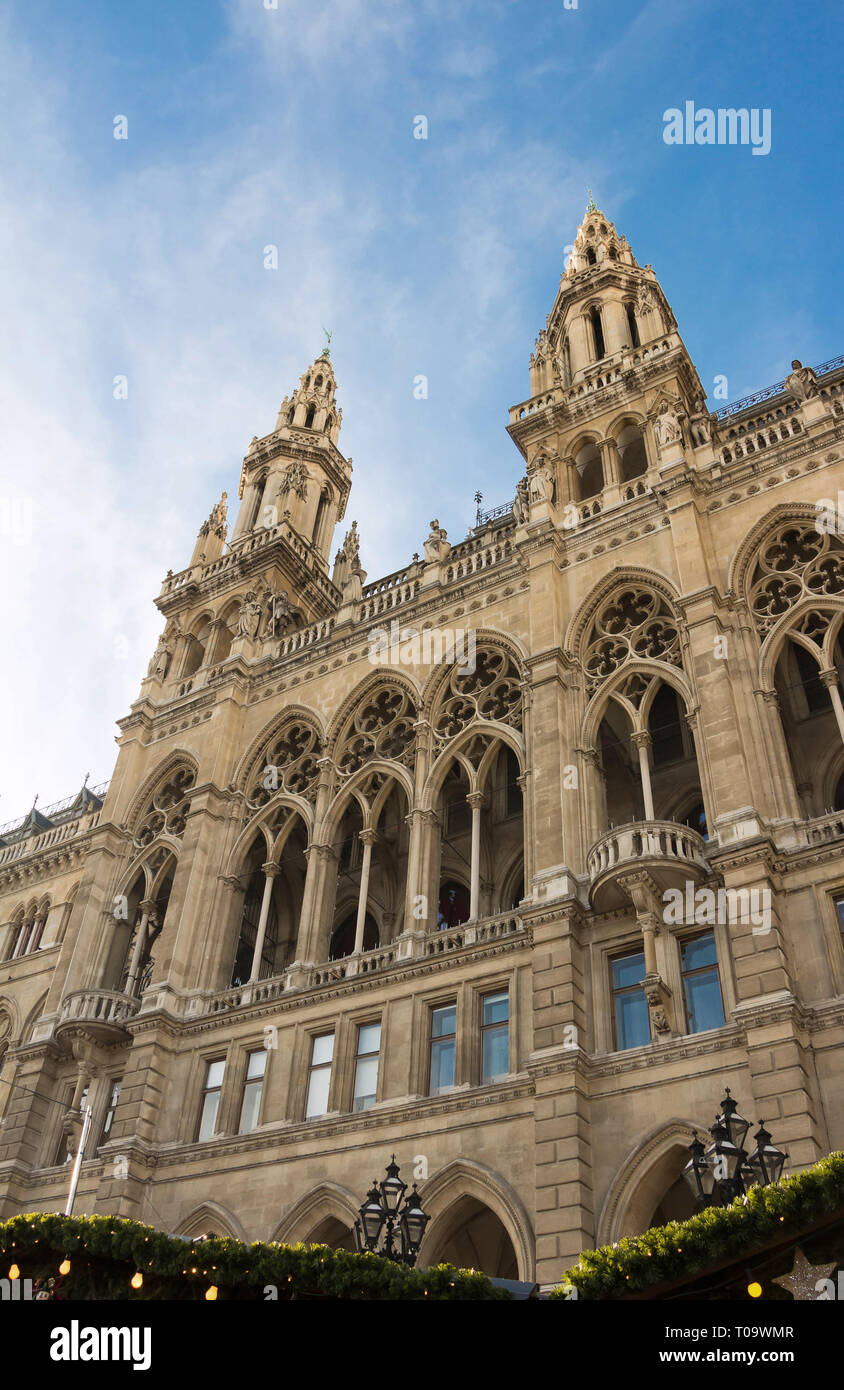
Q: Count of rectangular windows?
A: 11